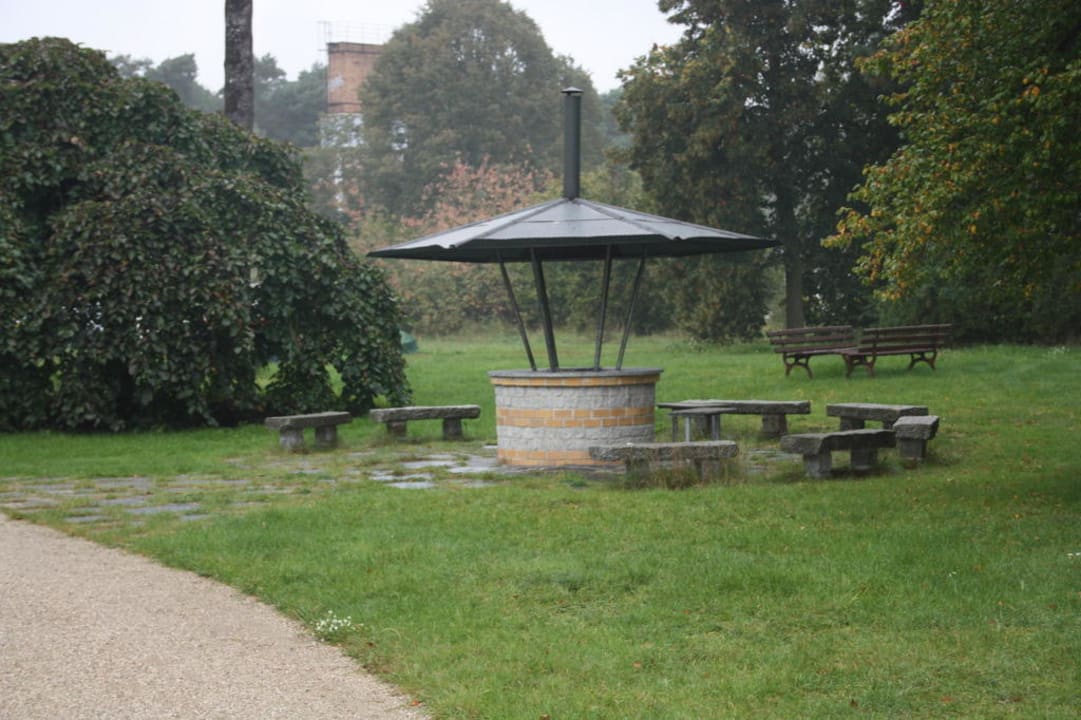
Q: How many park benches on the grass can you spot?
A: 2